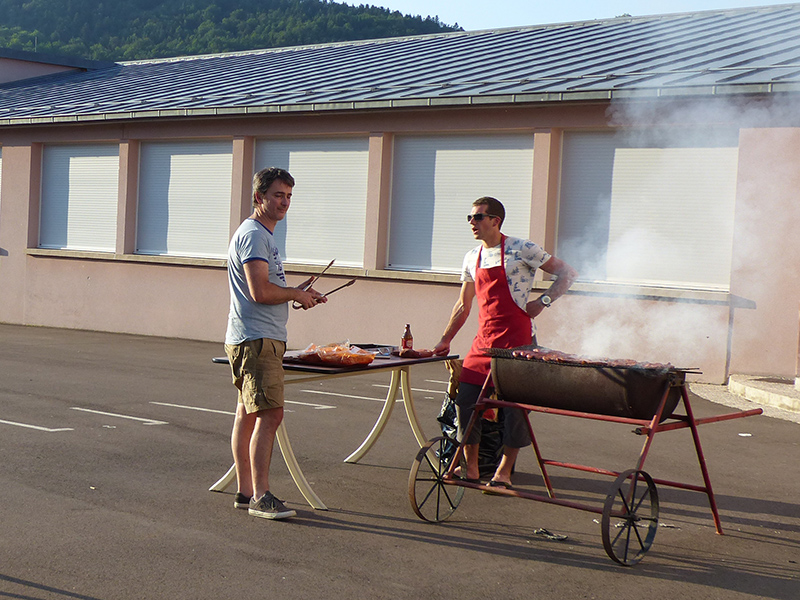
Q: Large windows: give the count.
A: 5